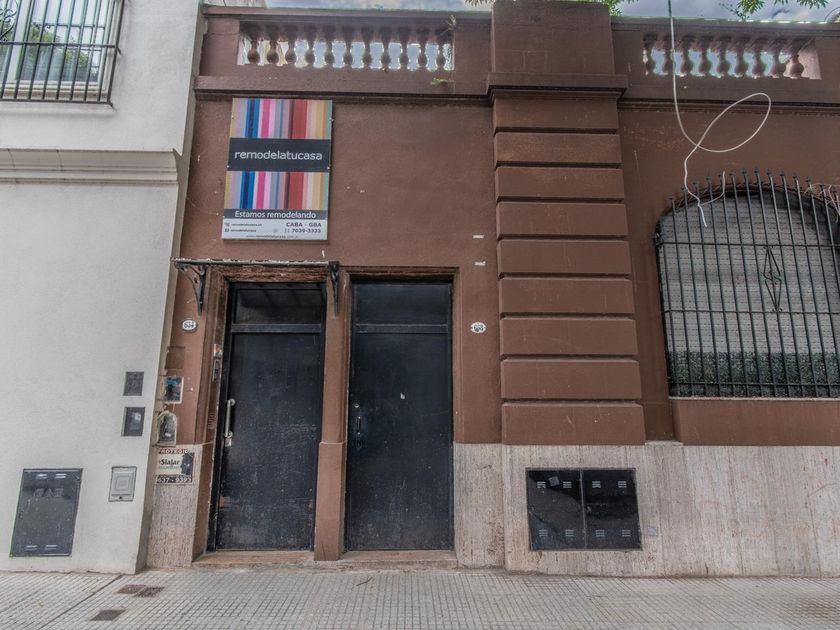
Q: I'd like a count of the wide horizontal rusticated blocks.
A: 9